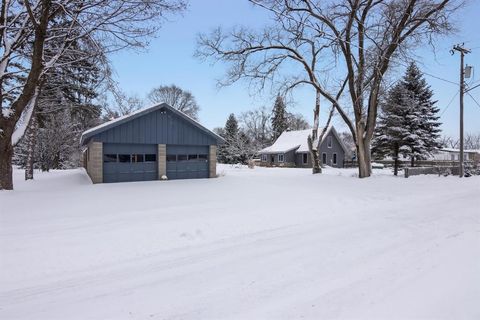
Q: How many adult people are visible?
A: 0